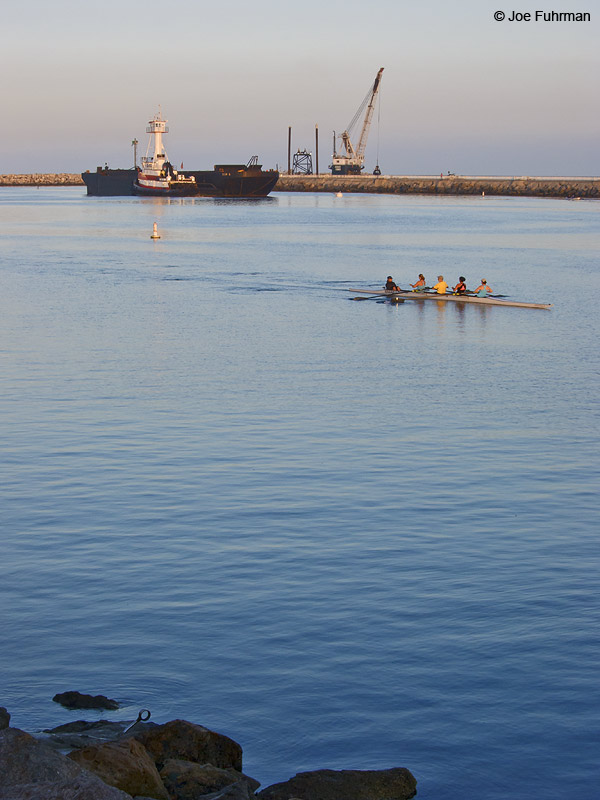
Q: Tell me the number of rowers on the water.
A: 5